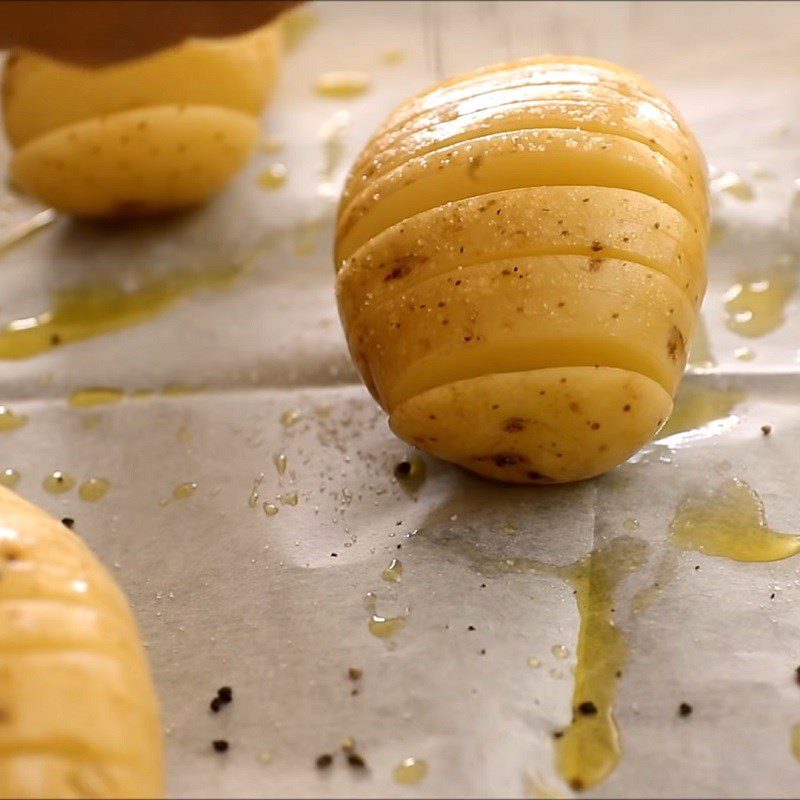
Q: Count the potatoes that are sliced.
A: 3